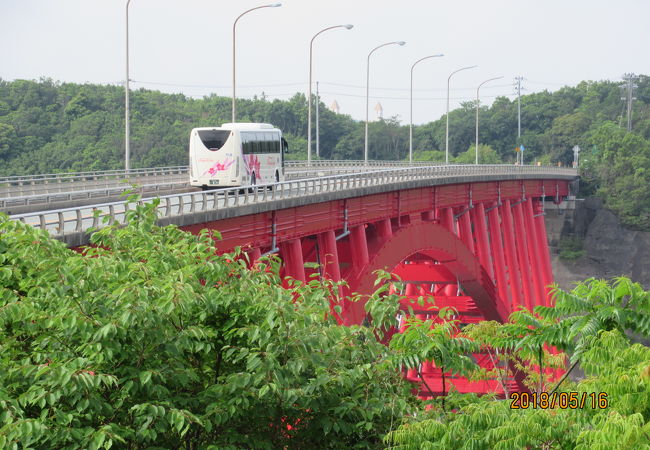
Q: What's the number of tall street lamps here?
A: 7